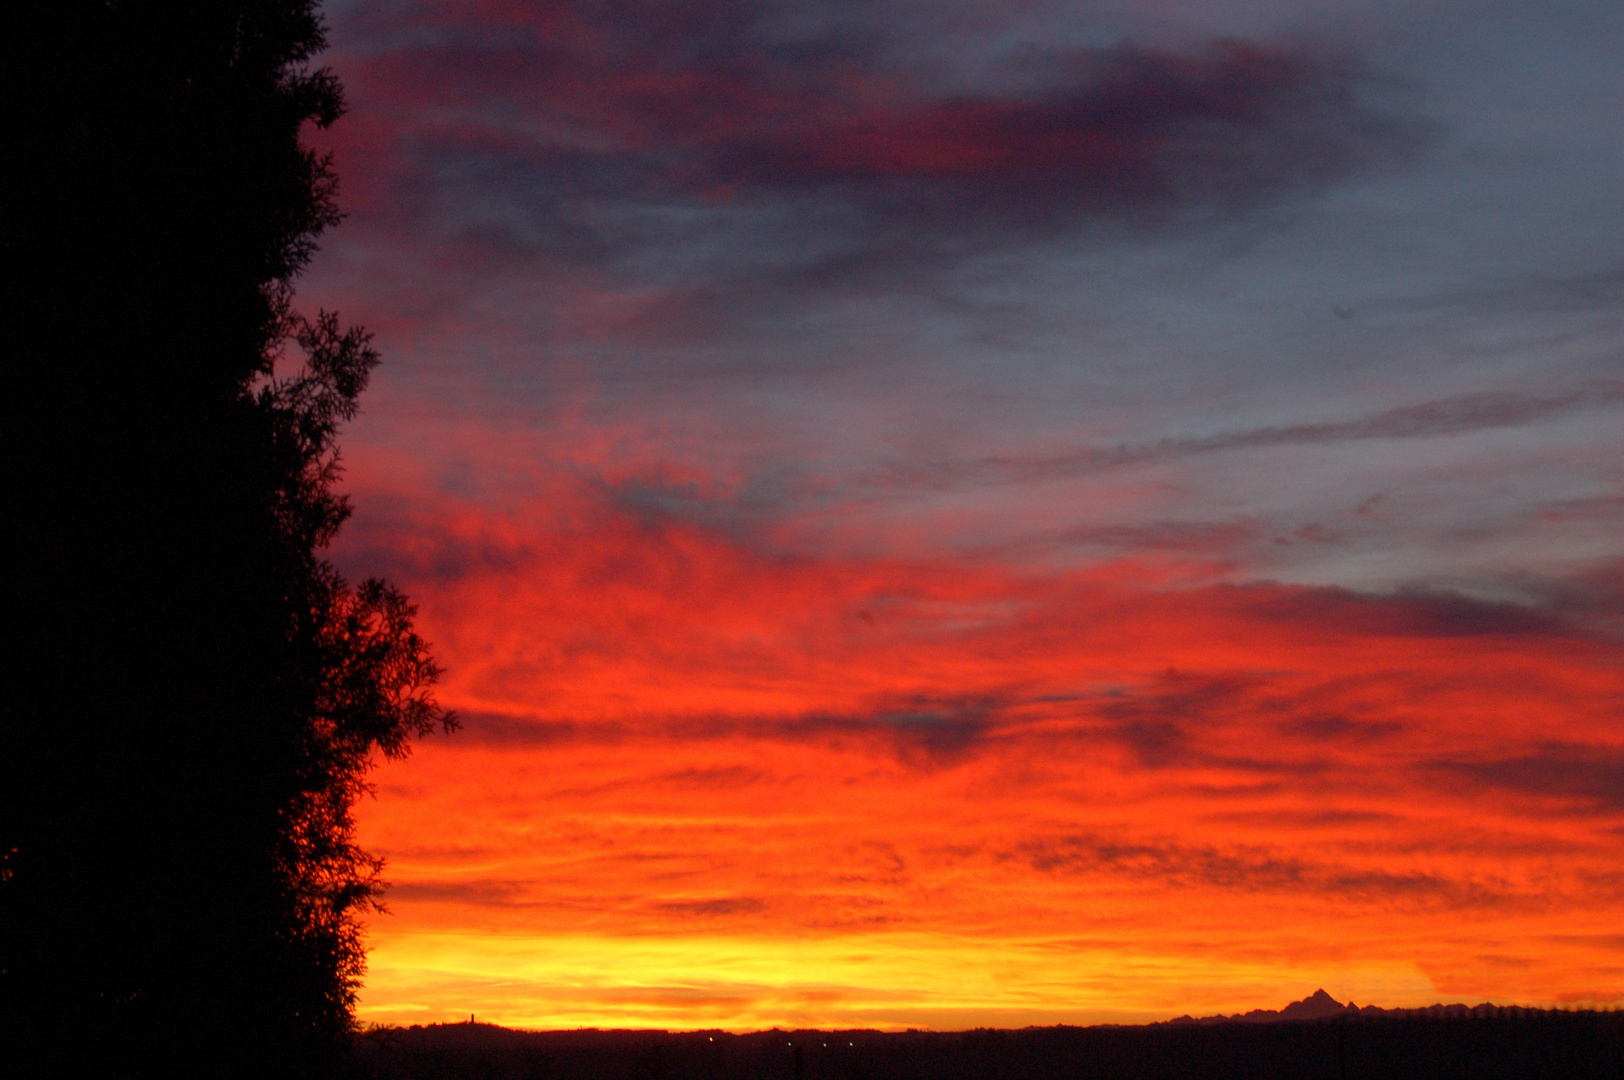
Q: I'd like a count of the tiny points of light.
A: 4